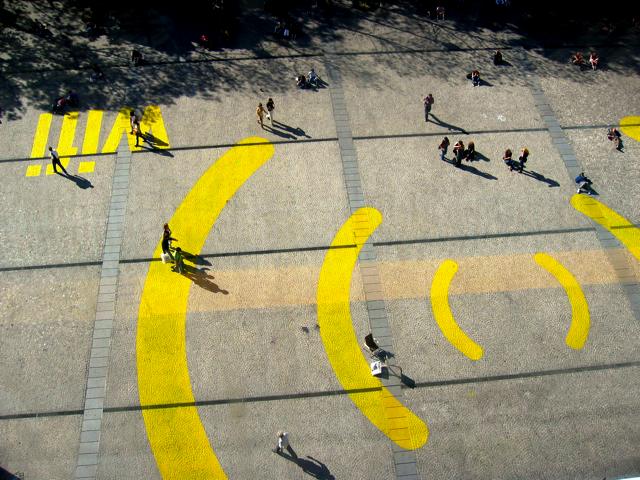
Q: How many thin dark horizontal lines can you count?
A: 4